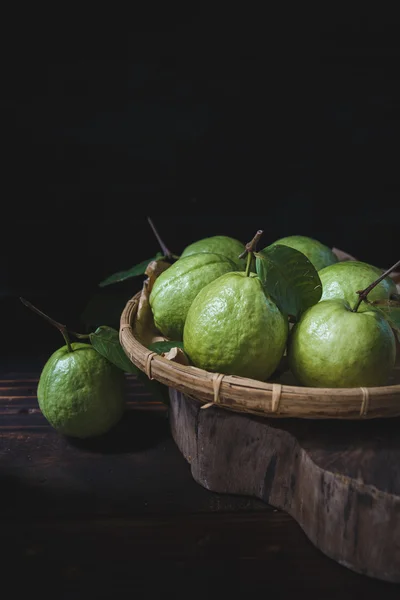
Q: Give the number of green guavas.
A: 7